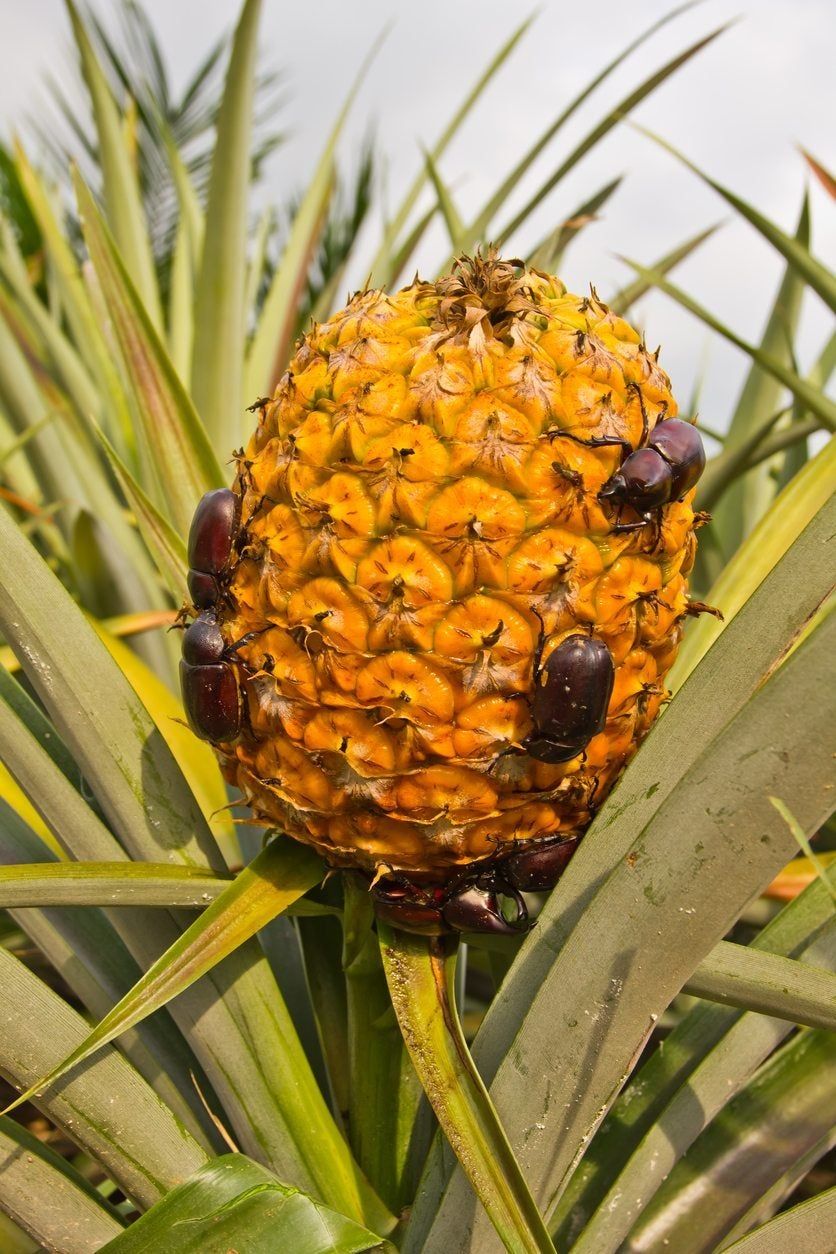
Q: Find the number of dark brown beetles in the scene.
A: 6